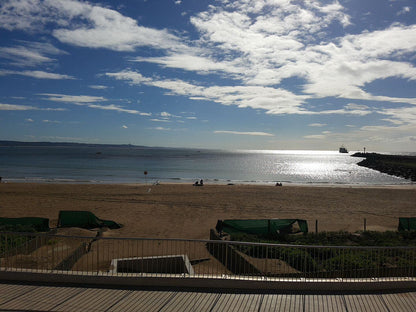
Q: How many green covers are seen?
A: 4